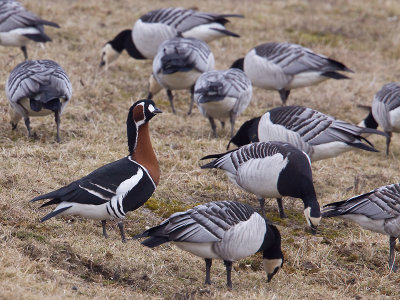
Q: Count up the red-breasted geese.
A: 1